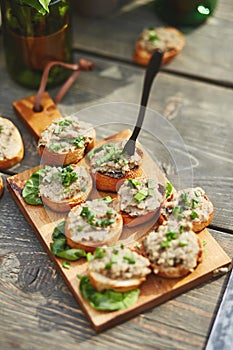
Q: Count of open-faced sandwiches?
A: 10